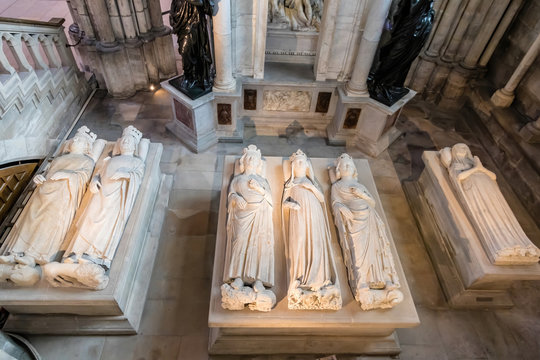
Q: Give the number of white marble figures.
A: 6